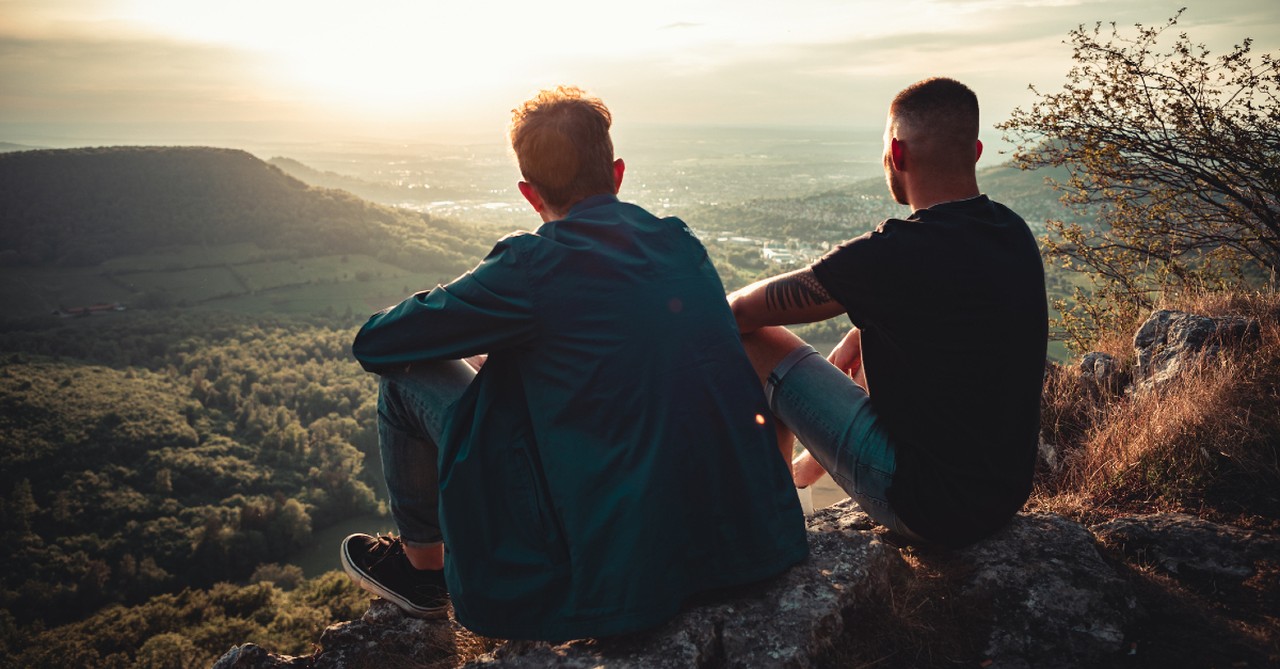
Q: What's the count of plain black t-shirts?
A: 1